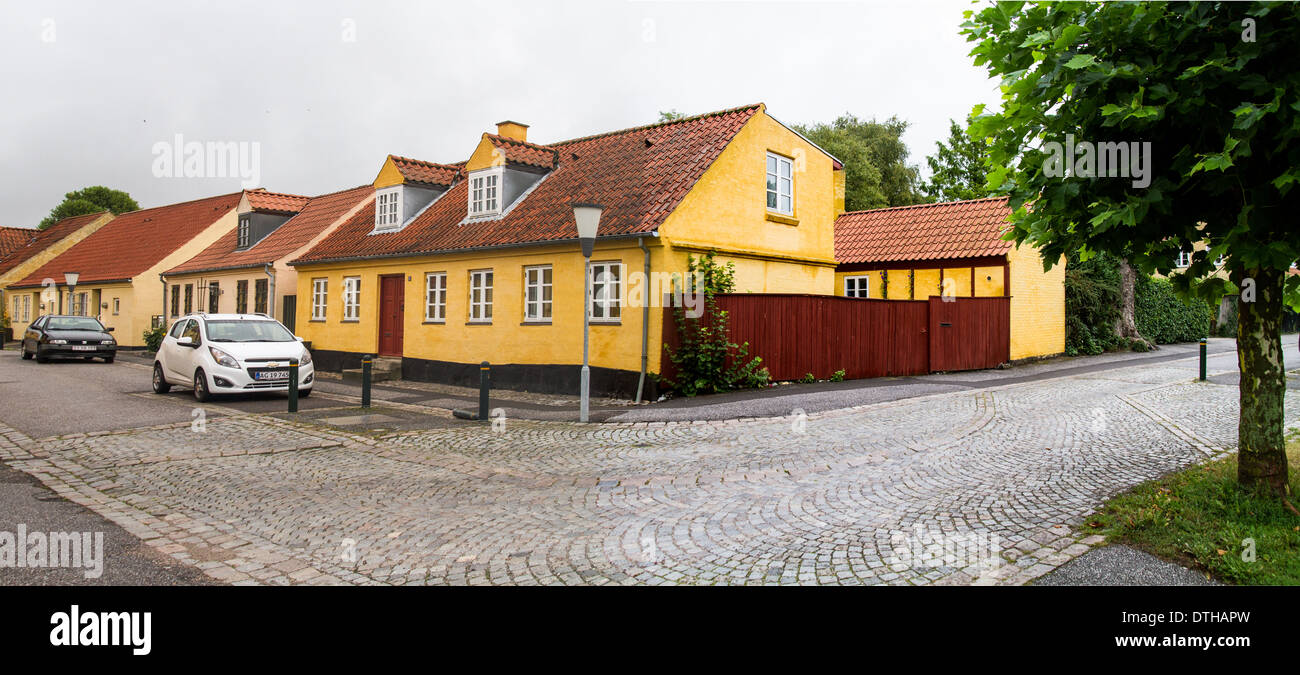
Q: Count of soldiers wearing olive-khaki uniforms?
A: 0